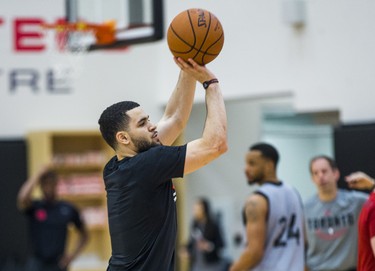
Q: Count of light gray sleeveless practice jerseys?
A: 1